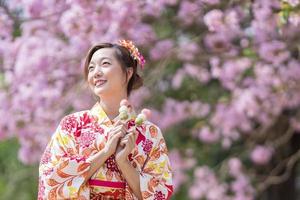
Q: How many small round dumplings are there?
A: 6